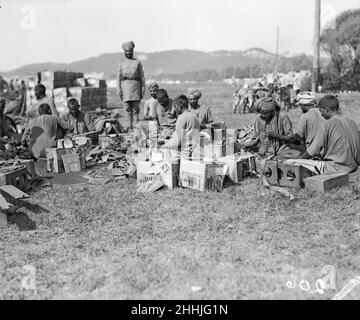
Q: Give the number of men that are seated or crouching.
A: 11